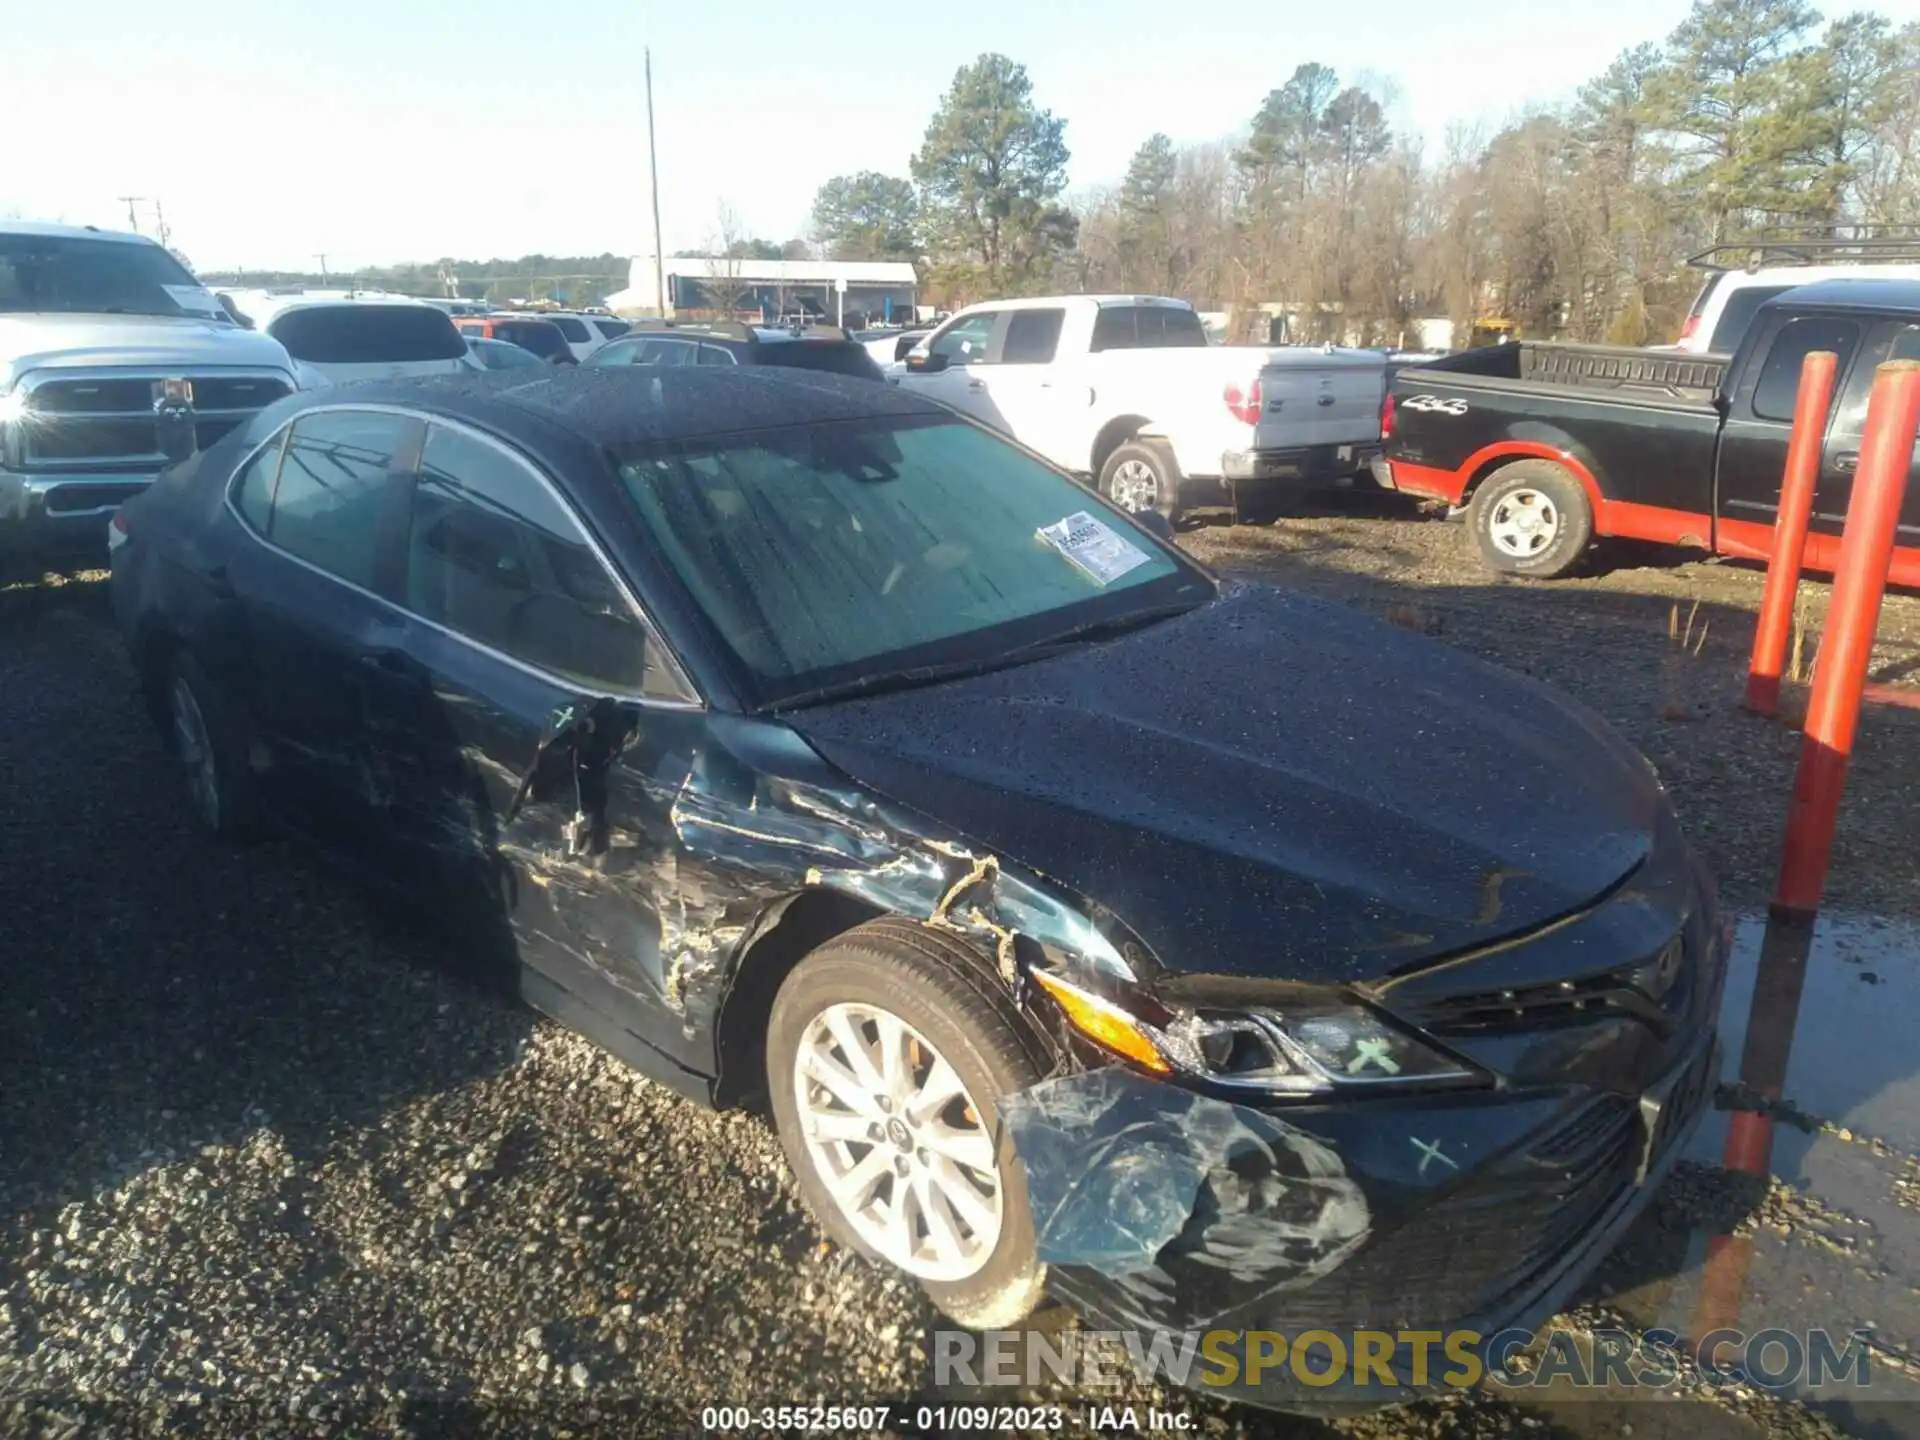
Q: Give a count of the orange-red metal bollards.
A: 2